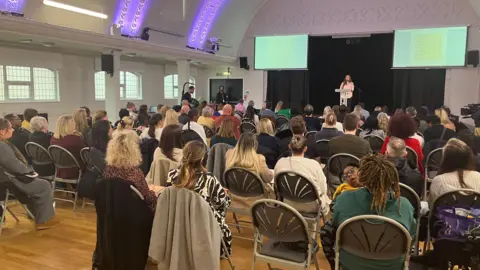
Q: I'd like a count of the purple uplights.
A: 3